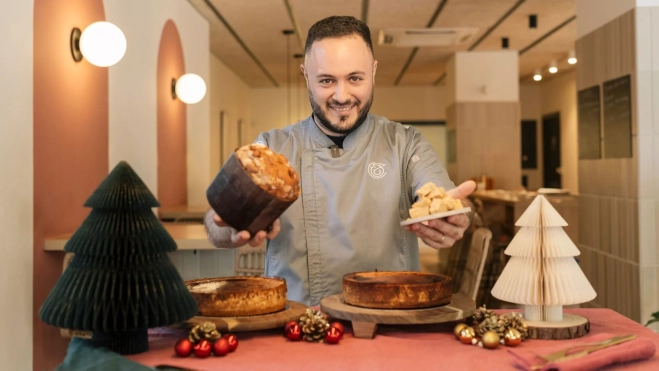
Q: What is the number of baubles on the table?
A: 12